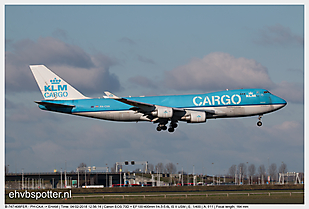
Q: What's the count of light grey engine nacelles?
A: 2